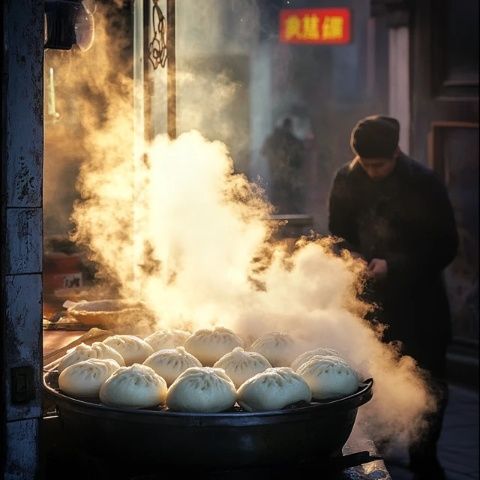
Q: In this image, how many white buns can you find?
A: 13